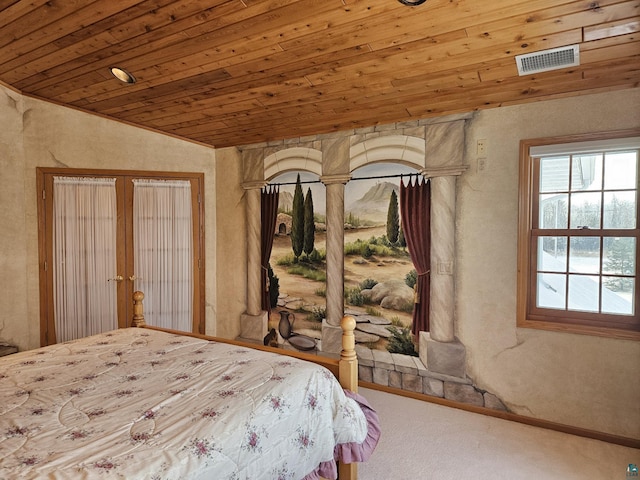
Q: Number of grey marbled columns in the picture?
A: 3